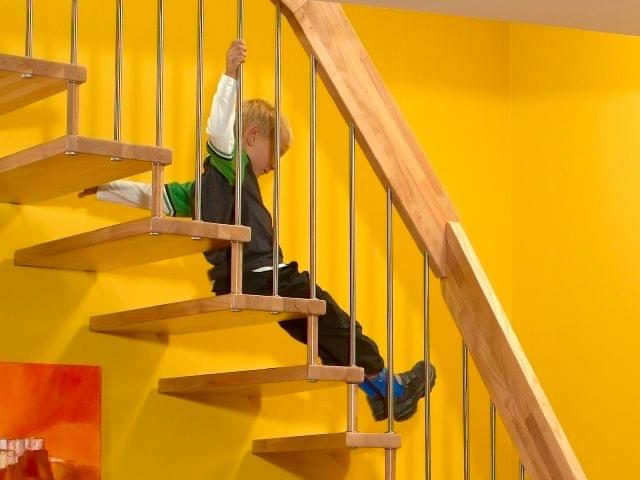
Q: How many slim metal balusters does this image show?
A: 14